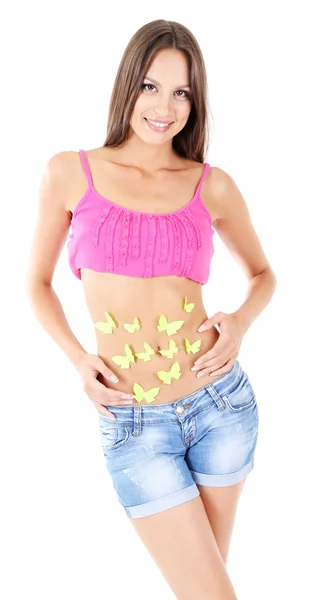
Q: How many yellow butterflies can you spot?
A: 10